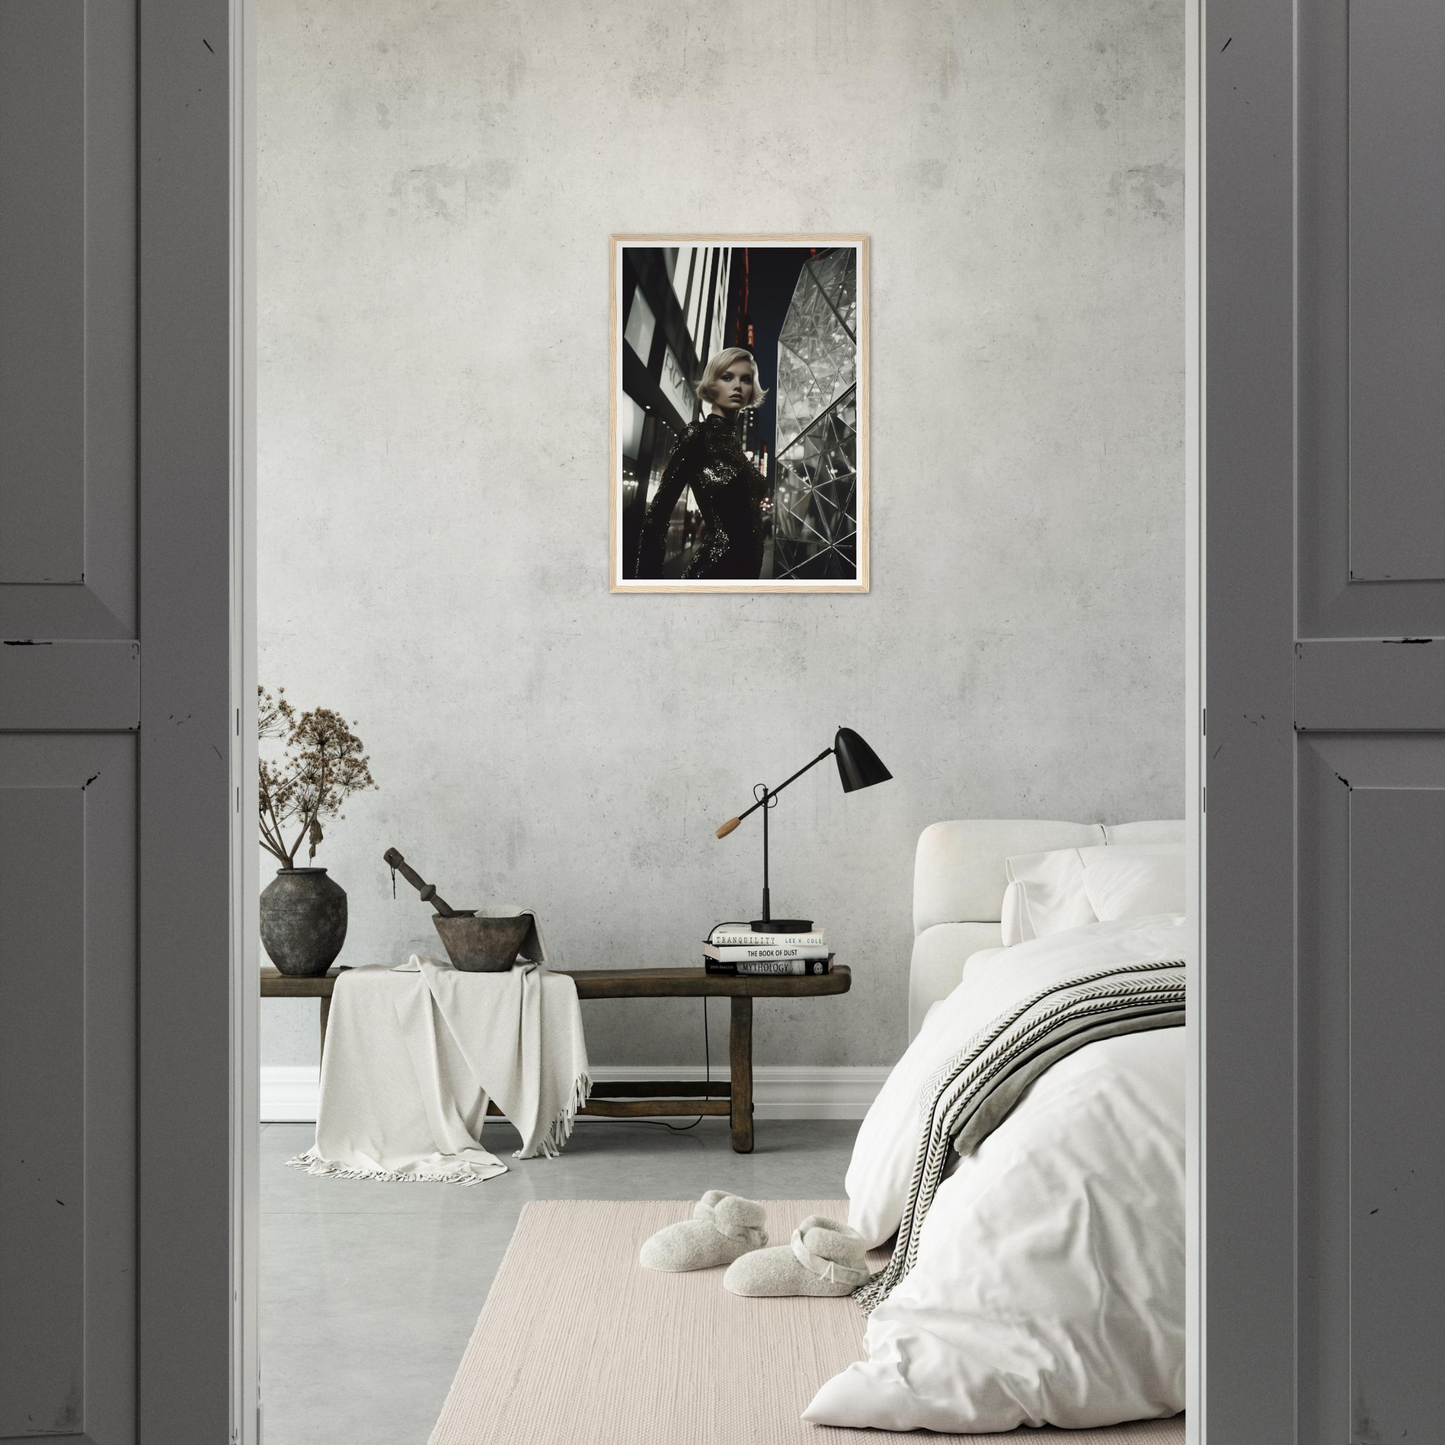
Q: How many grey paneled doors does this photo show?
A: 2